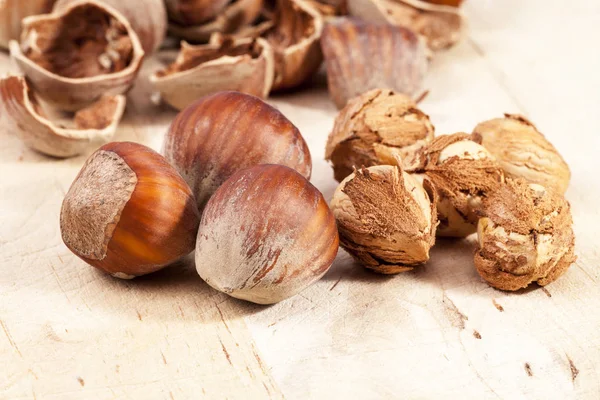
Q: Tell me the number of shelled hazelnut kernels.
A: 5